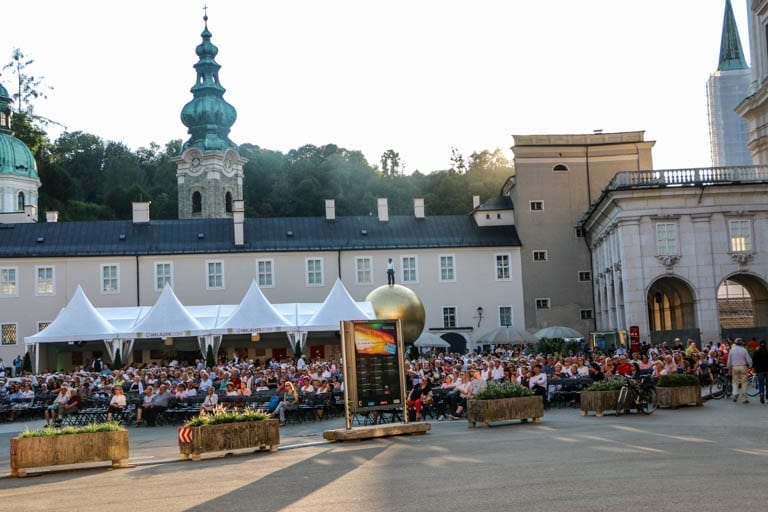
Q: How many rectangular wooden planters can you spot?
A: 5